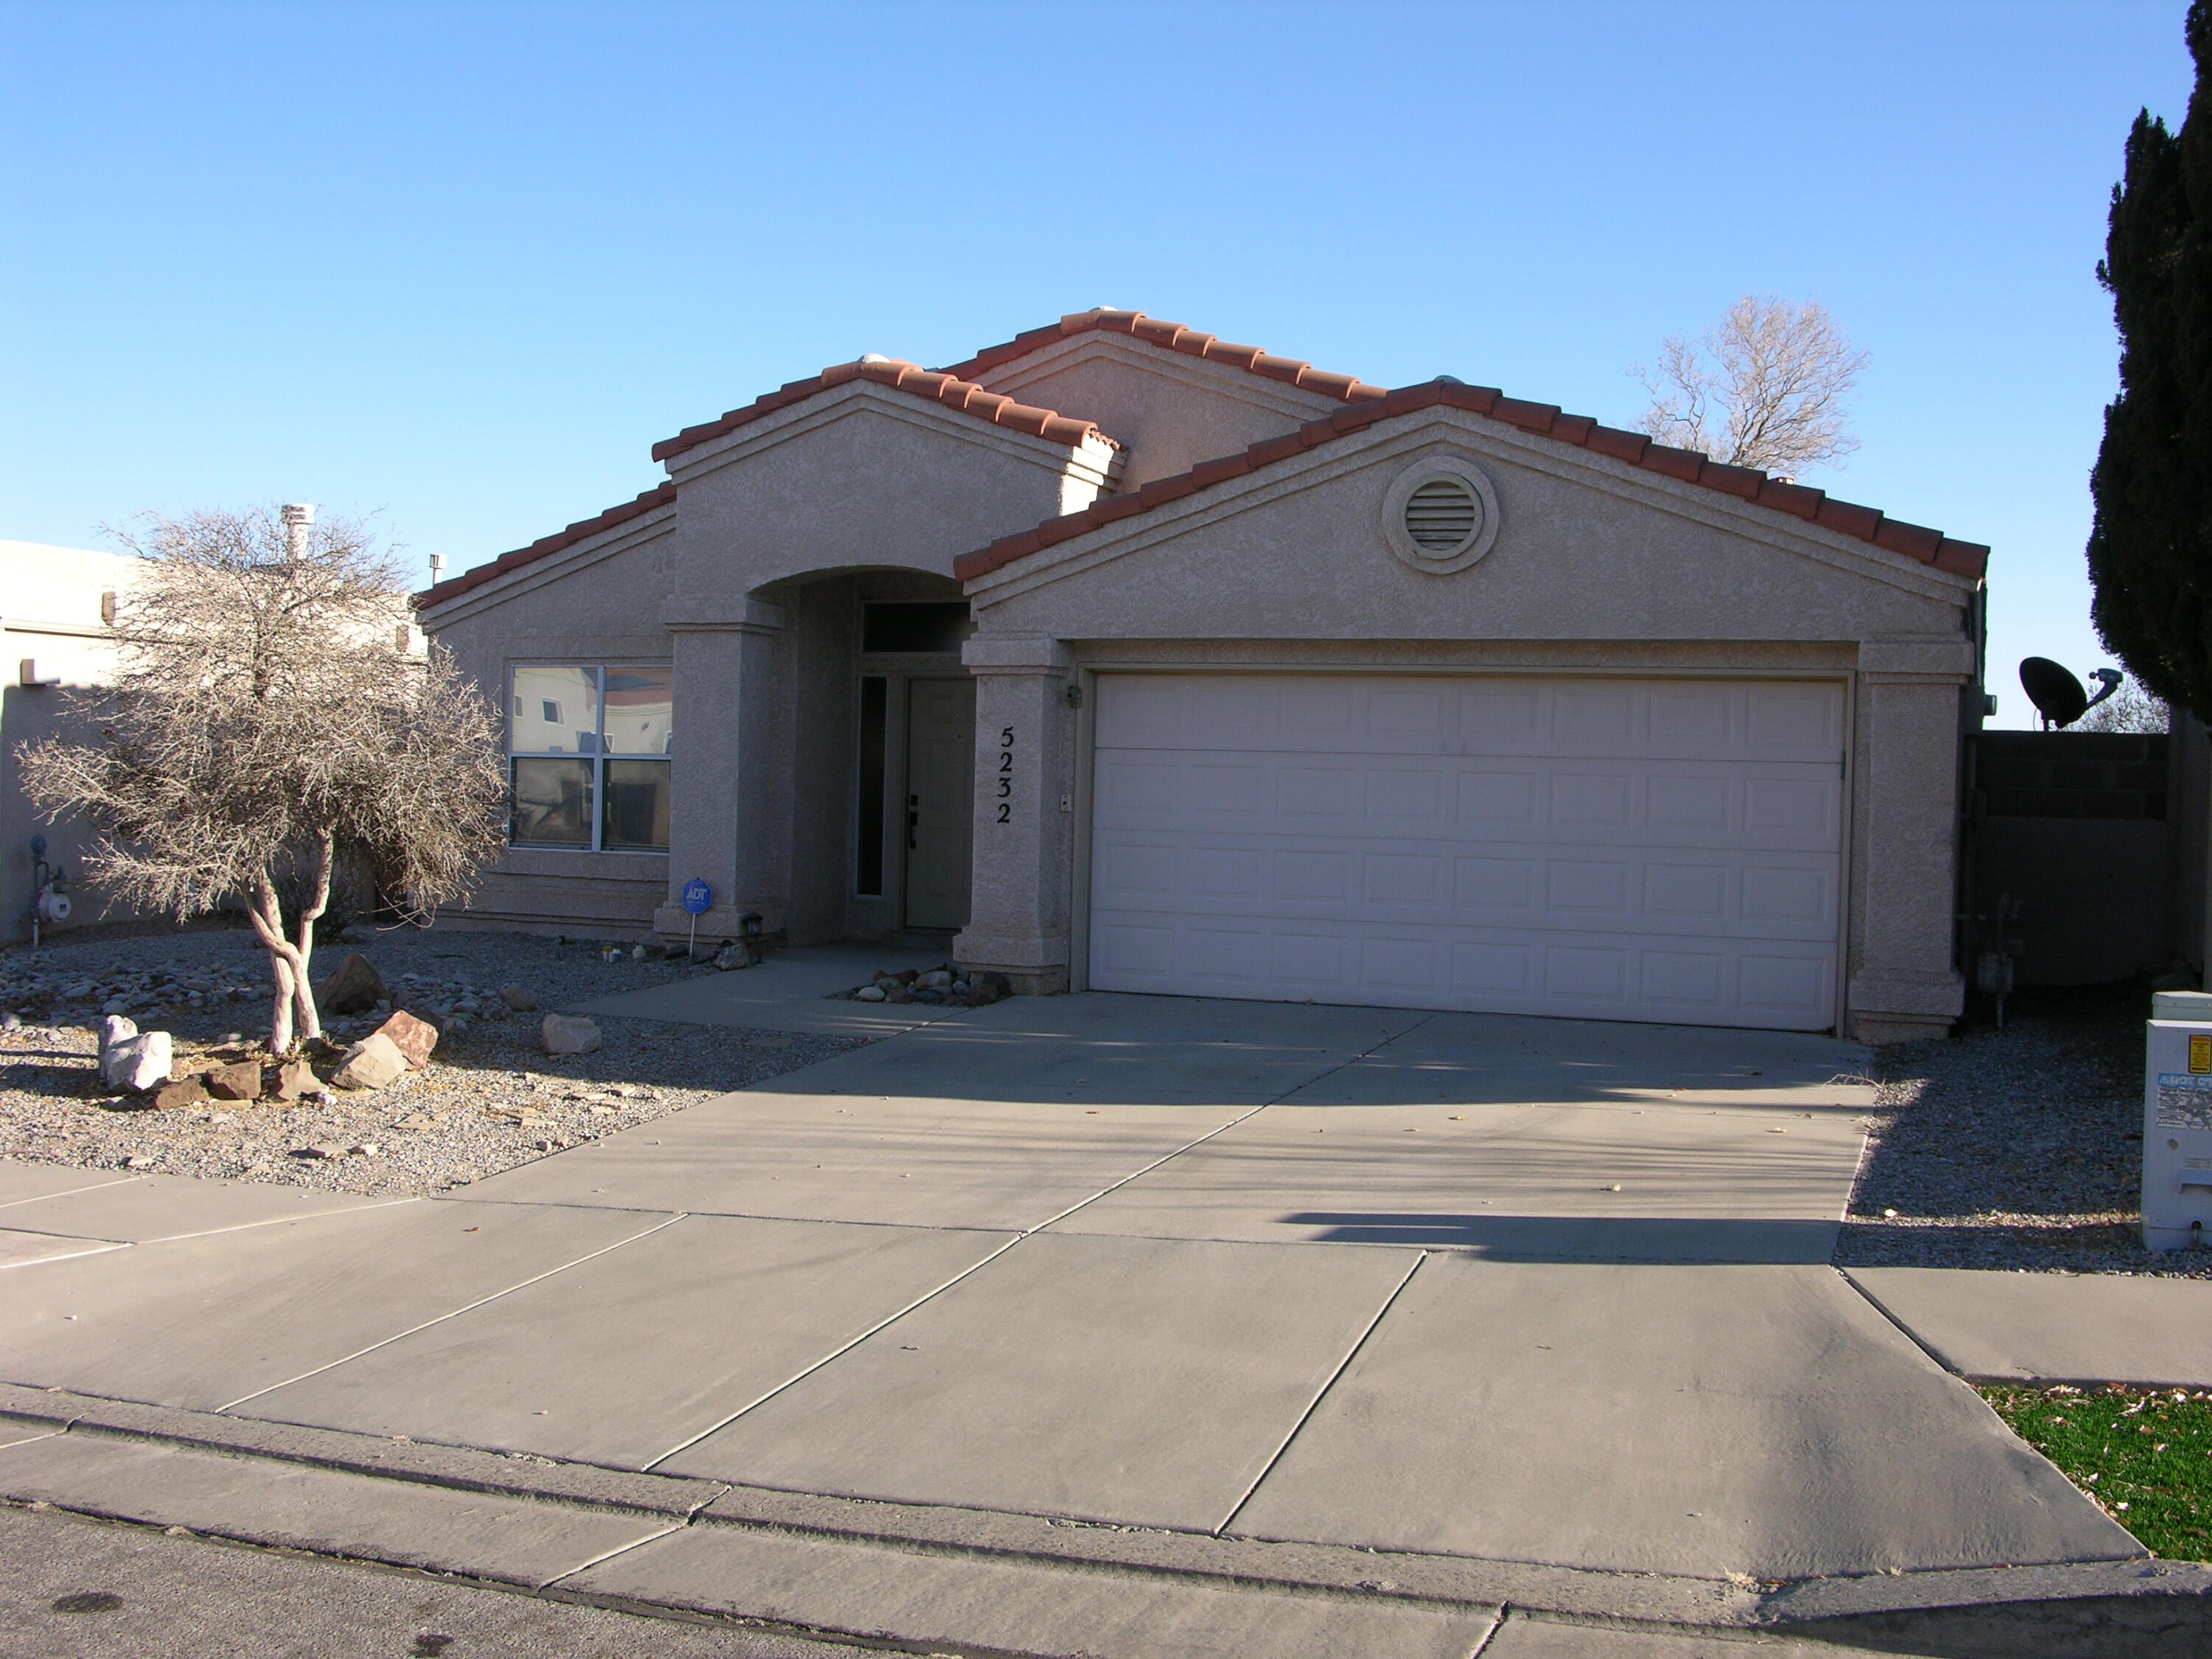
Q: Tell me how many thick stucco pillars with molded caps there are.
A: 3